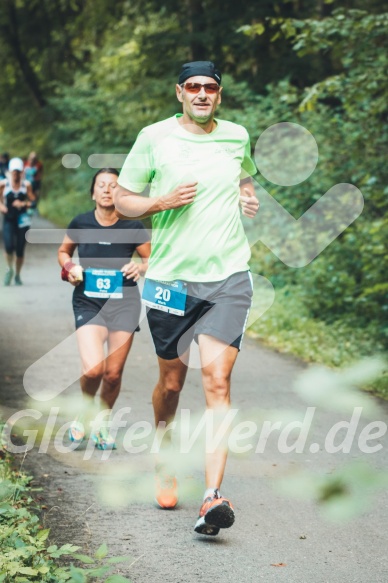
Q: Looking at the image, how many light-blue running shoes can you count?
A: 2